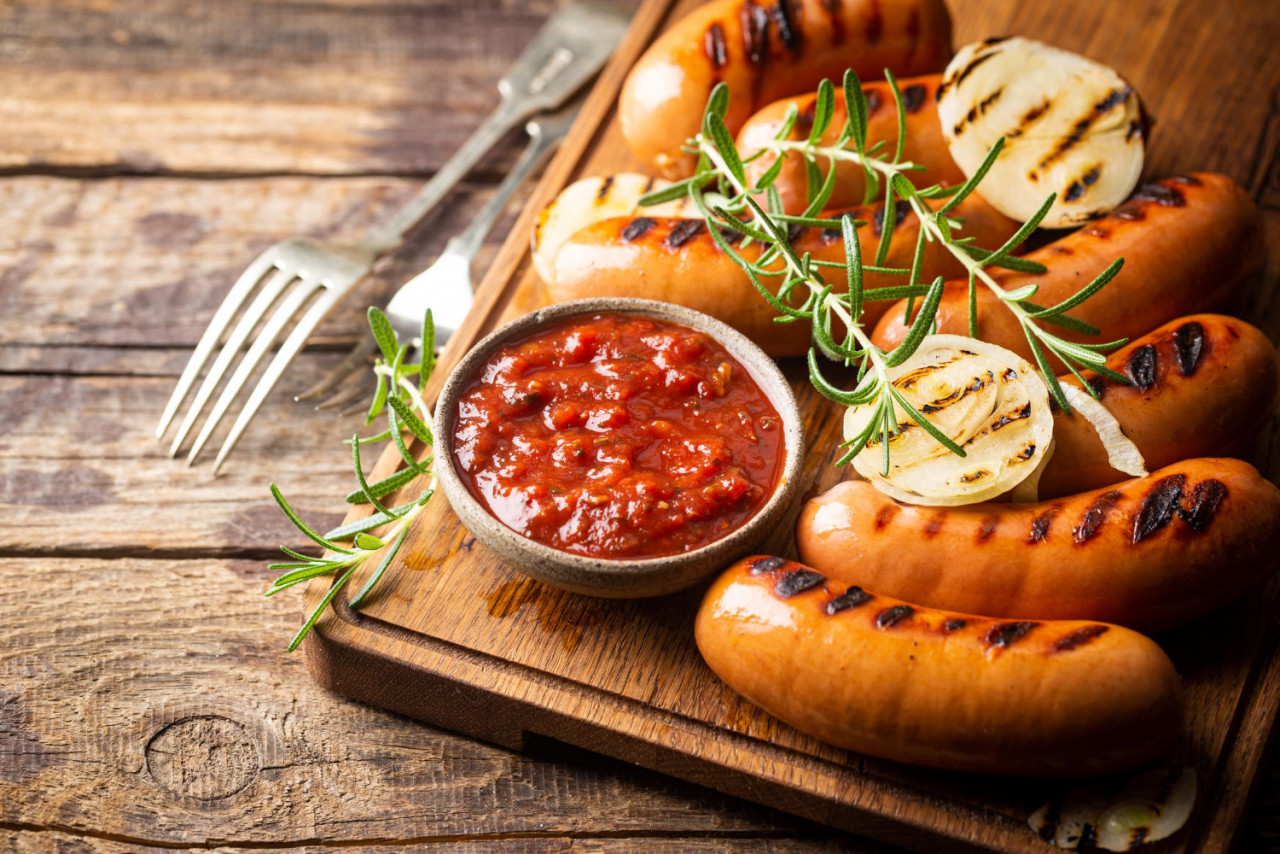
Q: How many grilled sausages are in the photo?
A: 7